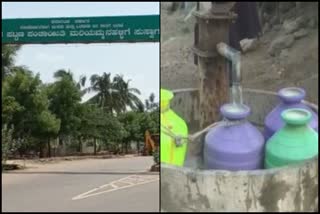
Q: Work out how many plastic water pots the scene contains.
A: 4